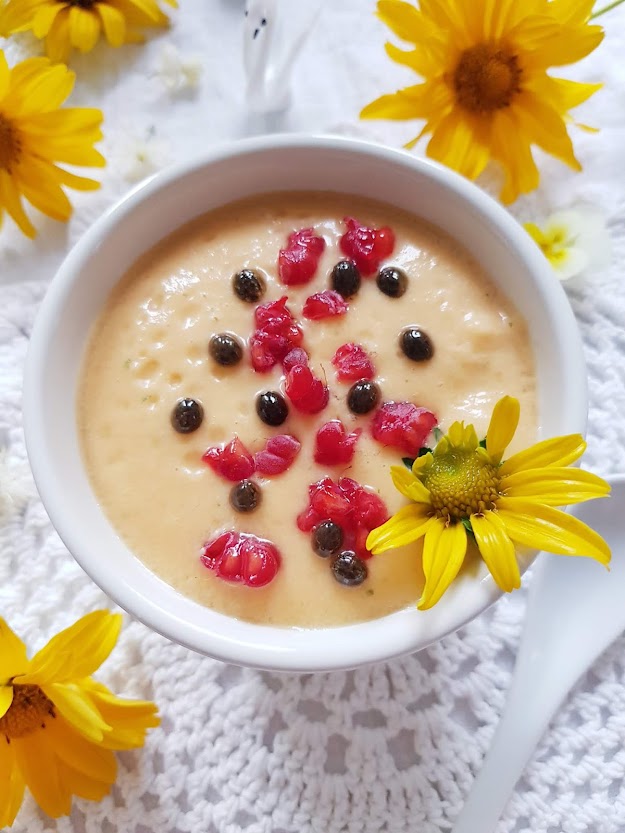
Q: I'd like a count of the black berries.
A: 11